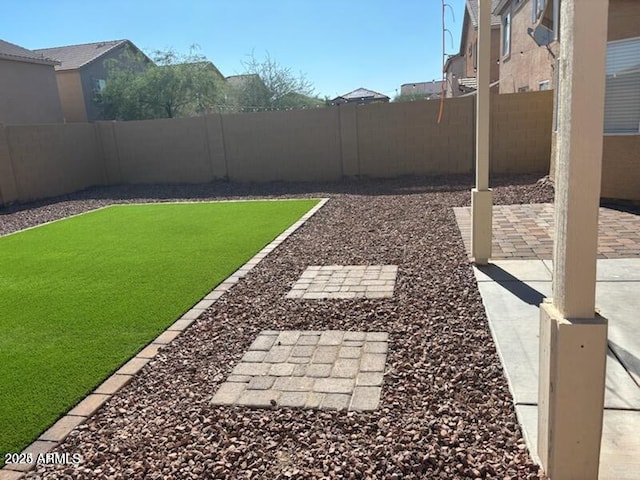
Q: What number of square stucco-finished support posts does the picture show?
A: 2